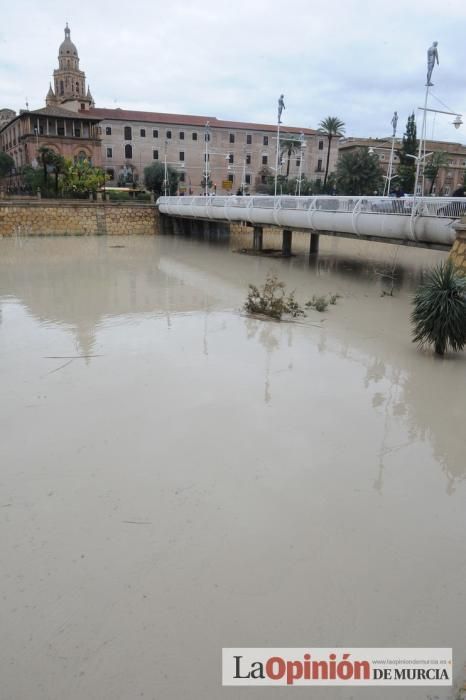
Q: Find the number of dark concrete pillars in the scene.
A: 3